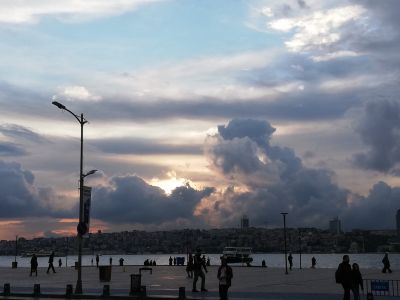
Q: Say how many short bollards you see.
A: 6